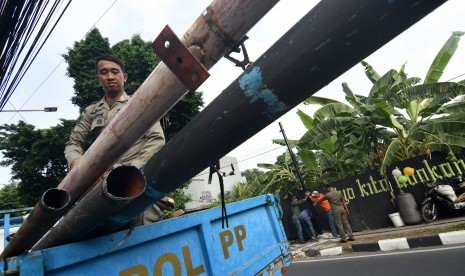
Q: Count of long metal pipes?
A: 4